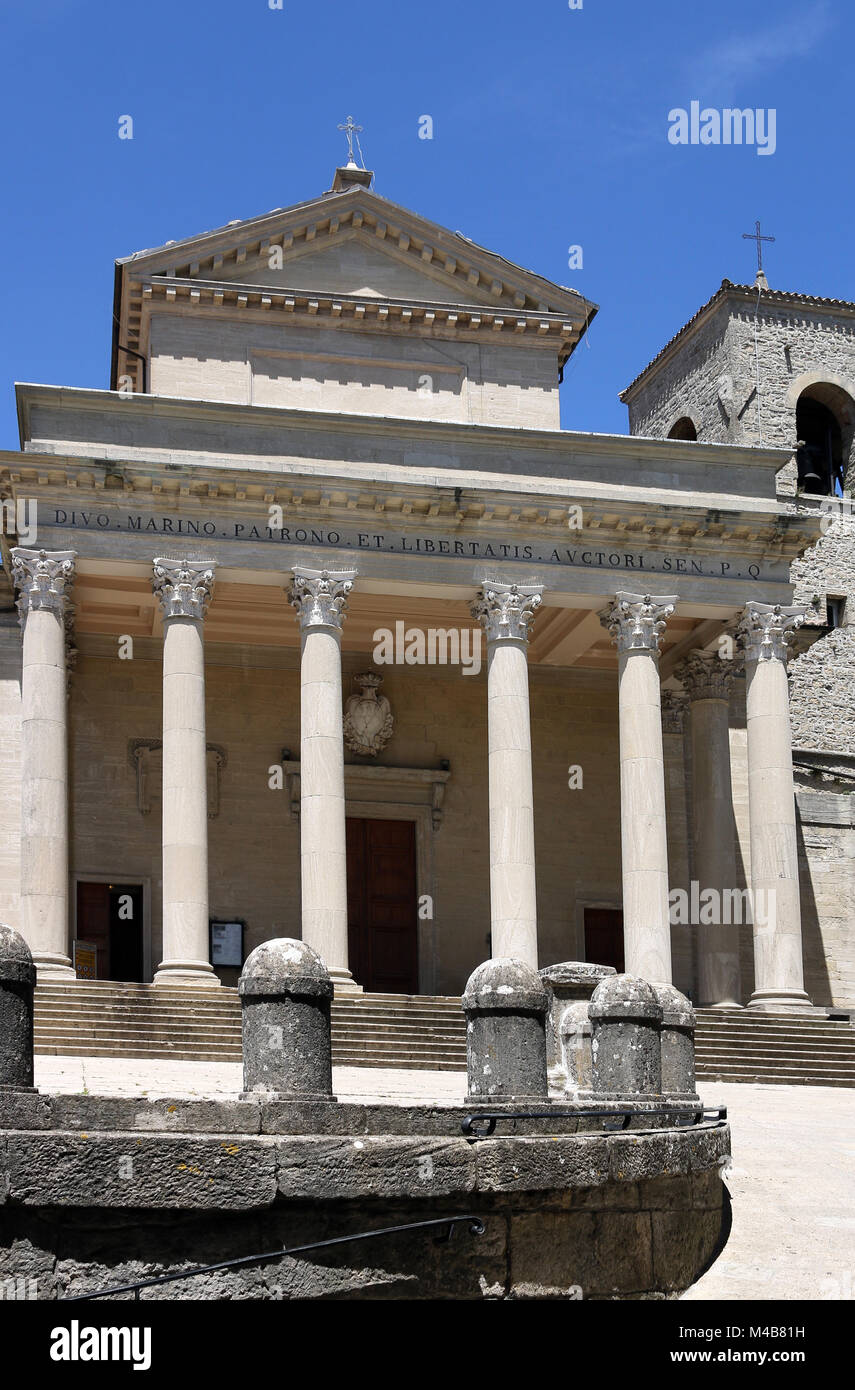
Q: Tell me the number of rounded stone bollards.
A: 6